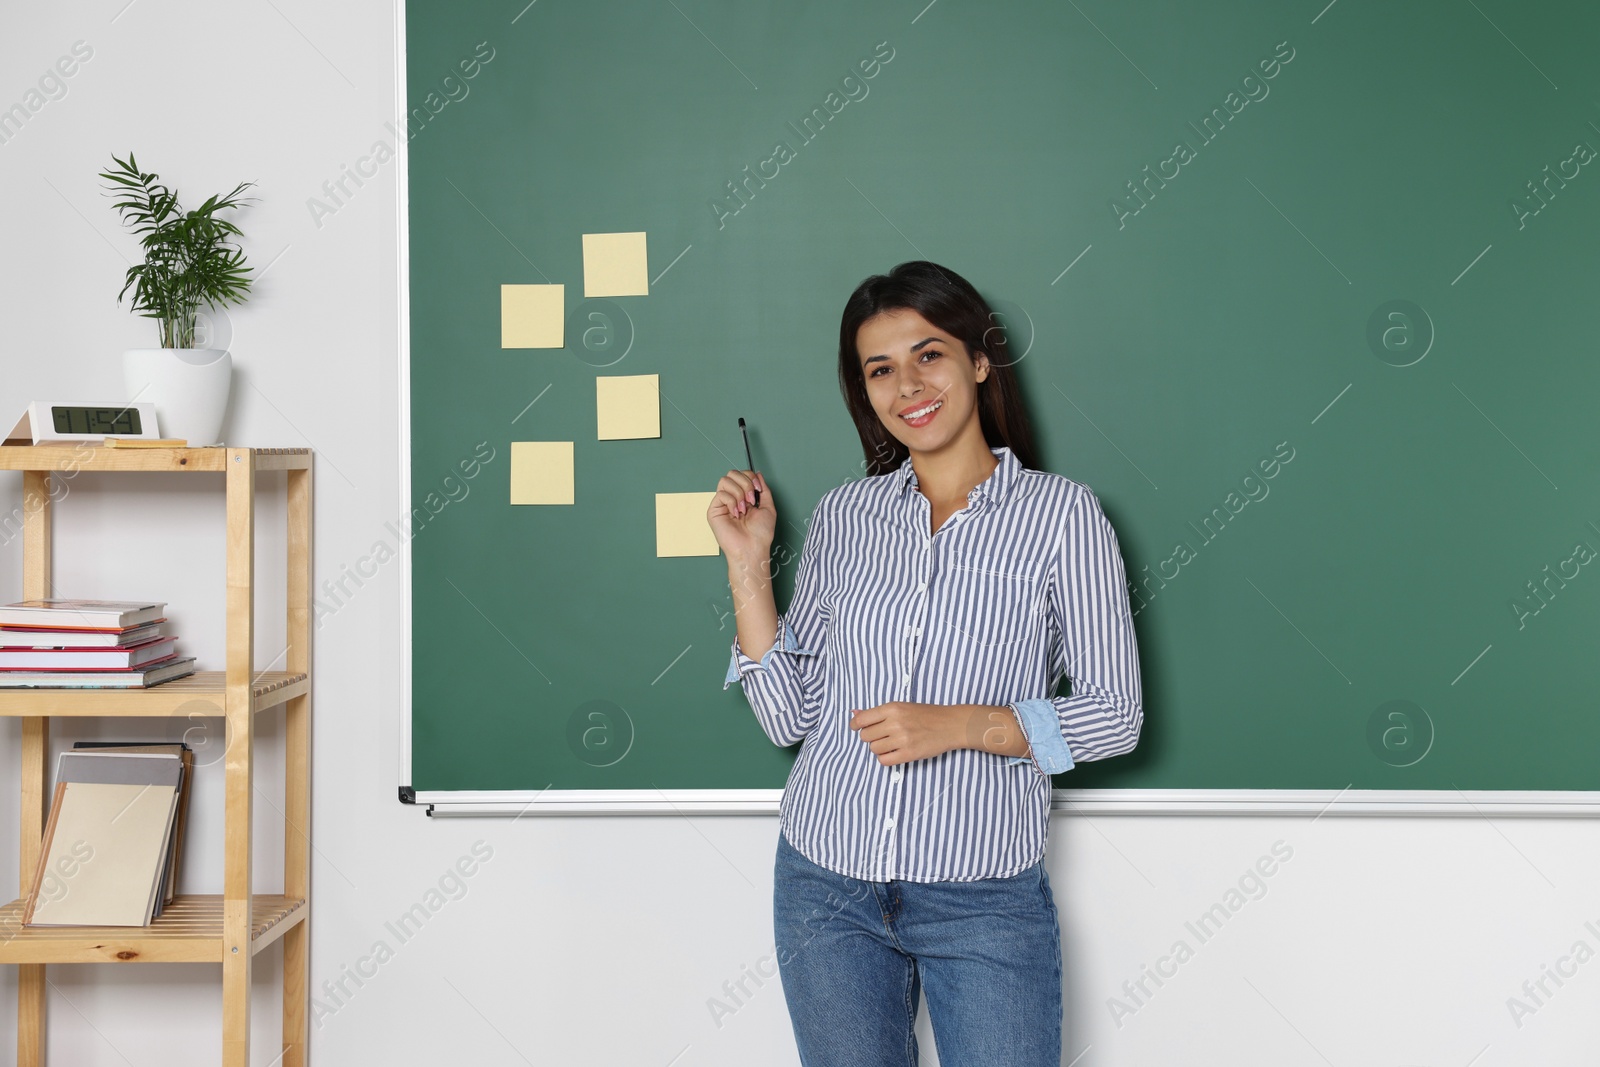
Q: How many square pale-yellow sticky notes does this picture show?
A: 5